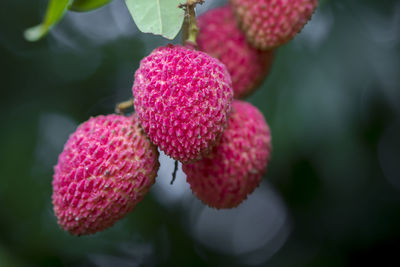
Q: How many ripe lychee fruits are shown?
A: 5